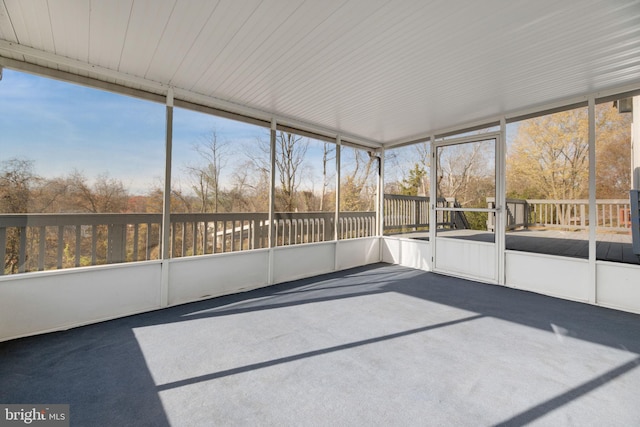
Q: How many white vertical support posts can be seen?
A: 7